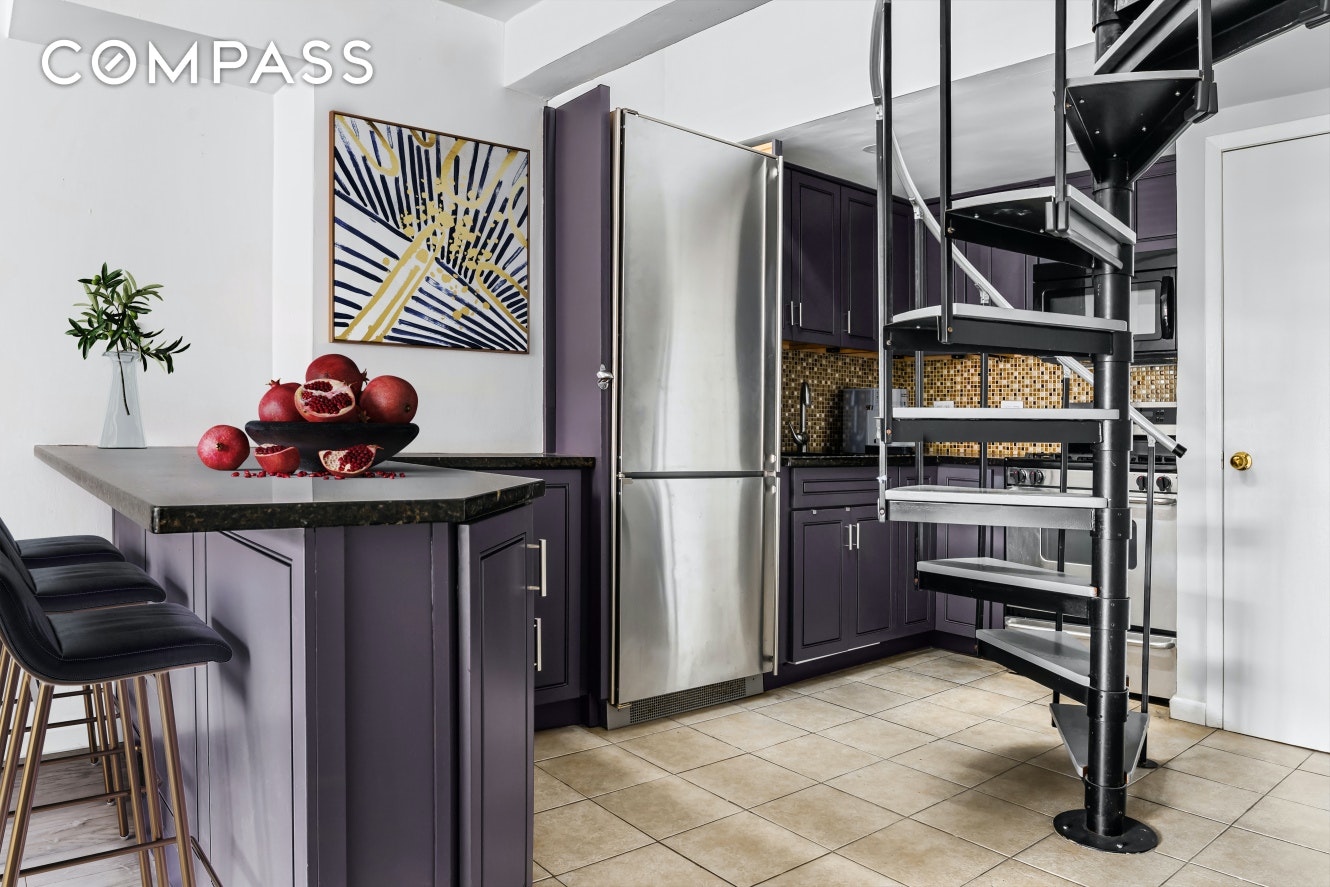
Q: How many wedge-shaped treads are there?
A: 9